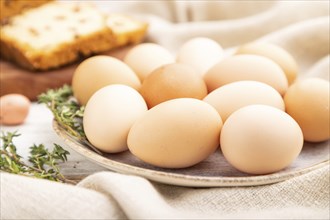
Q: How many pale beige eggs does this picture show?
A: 11